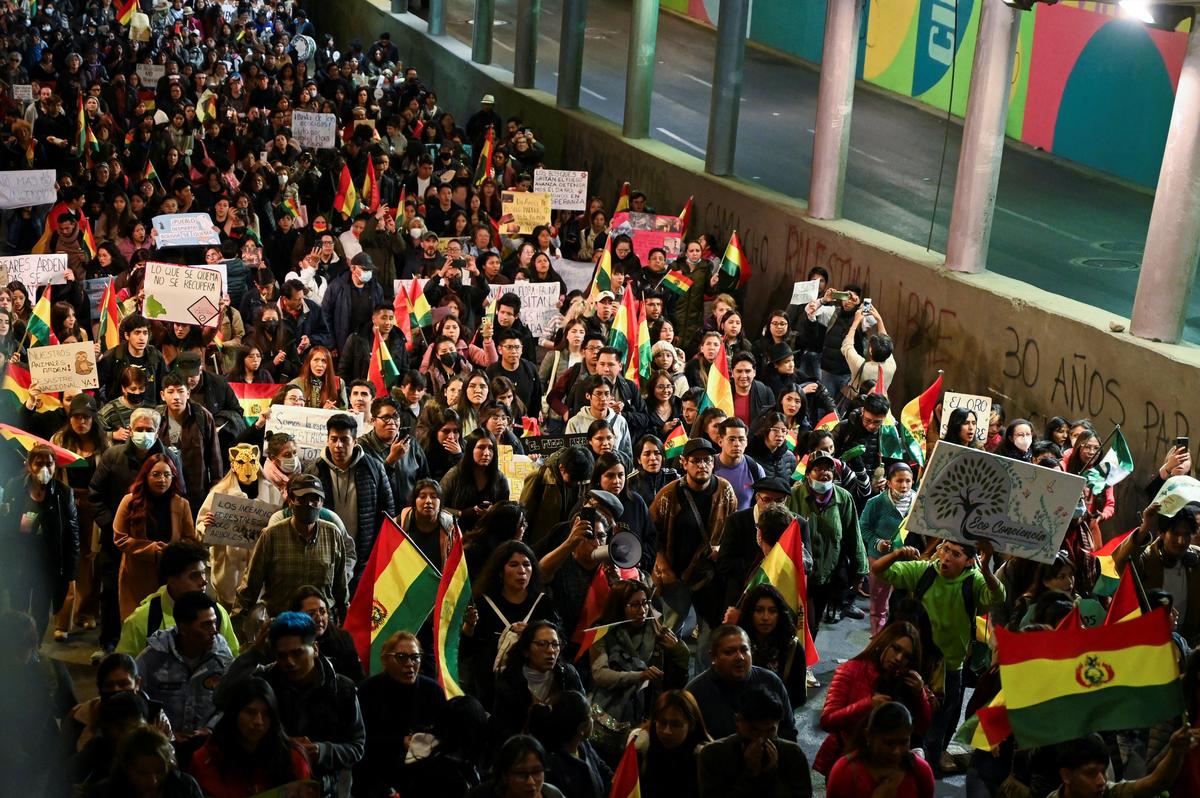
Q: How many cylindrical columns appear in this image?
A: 10